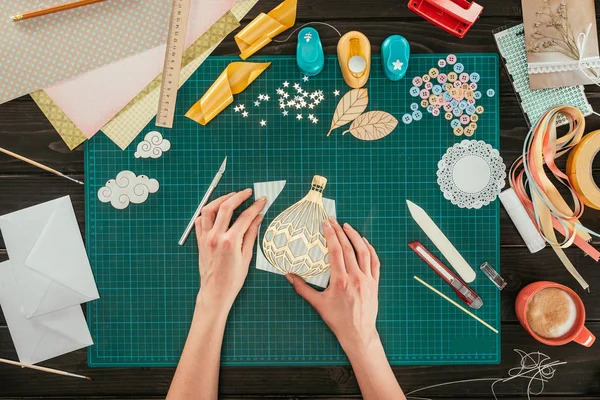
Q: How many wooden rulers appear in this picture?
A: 1